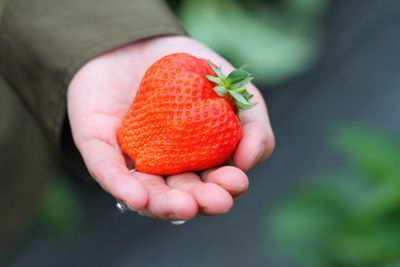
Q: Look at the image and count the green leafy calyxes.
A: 1